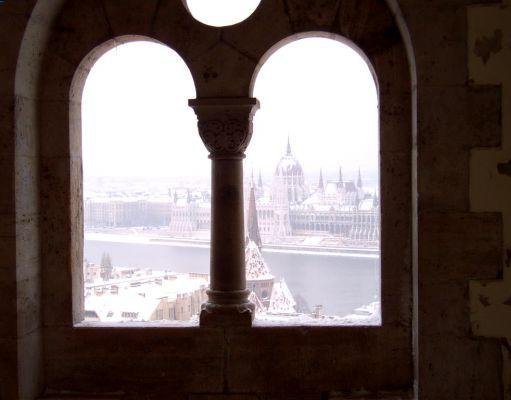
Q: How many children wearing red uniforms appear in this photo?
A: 0